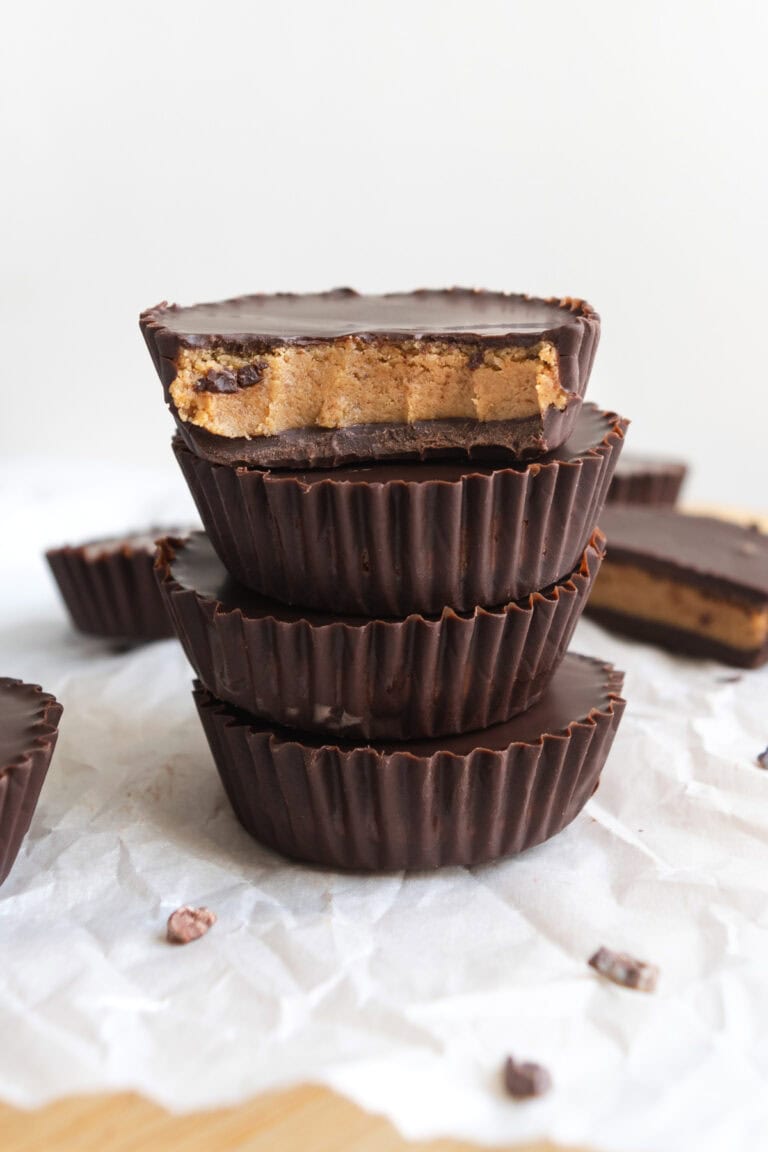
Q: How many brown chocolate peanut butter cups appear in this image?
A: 8